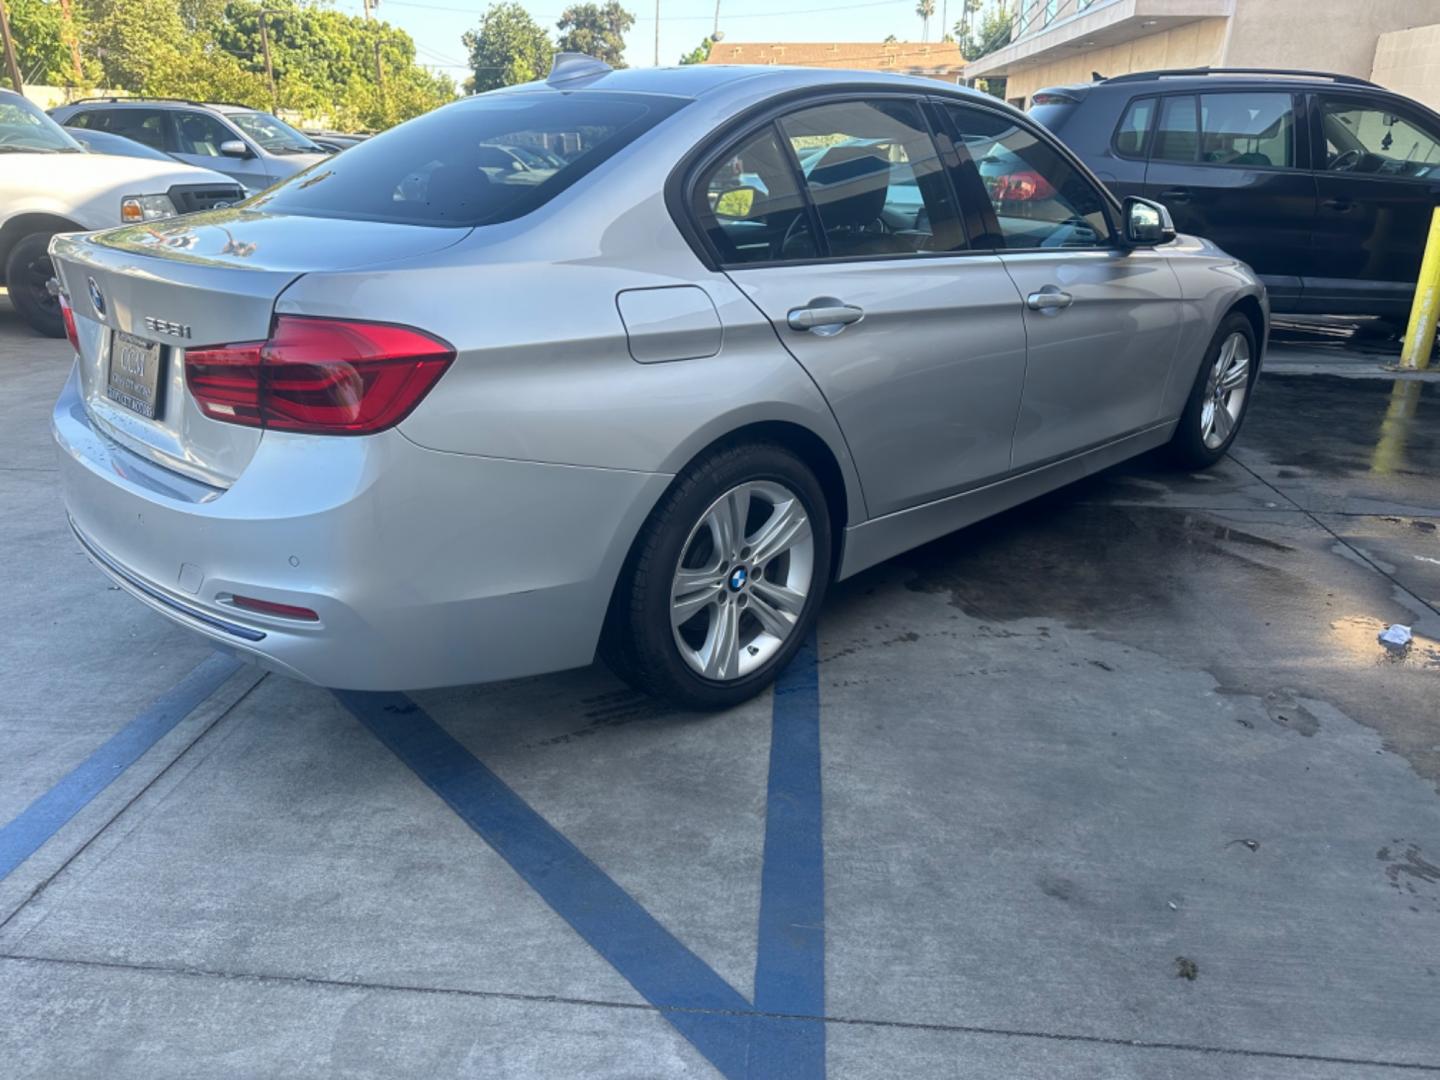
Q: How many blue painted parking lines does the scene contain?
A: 3